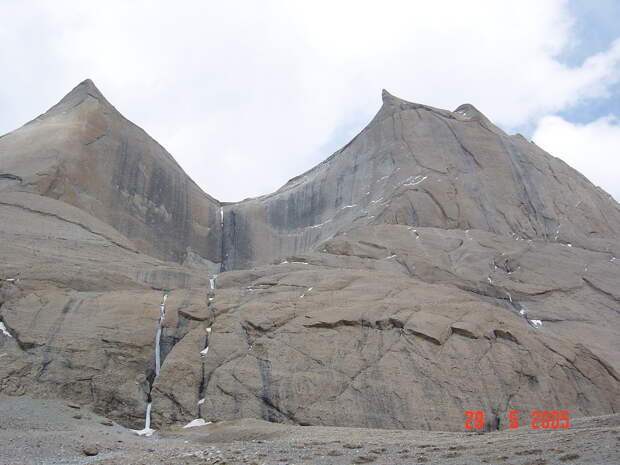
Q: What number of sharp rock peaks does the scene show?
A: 2